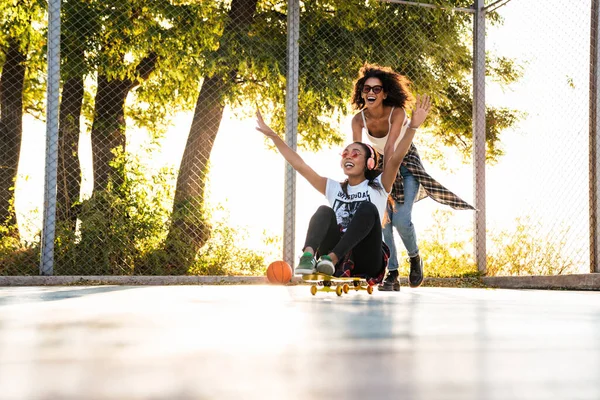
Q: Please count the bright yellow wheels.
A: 4